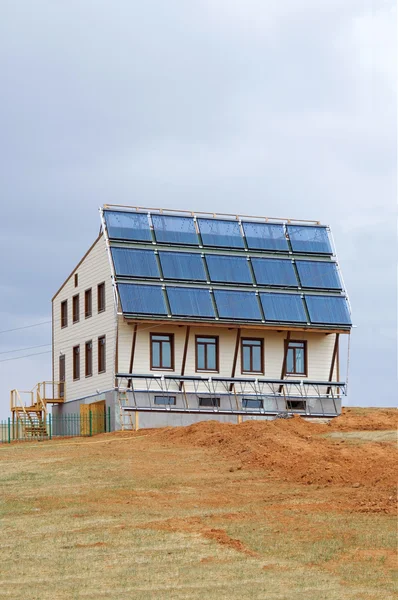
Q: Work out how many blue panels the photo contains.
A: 15